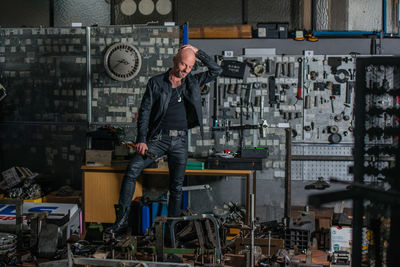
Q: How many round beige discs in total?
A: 3